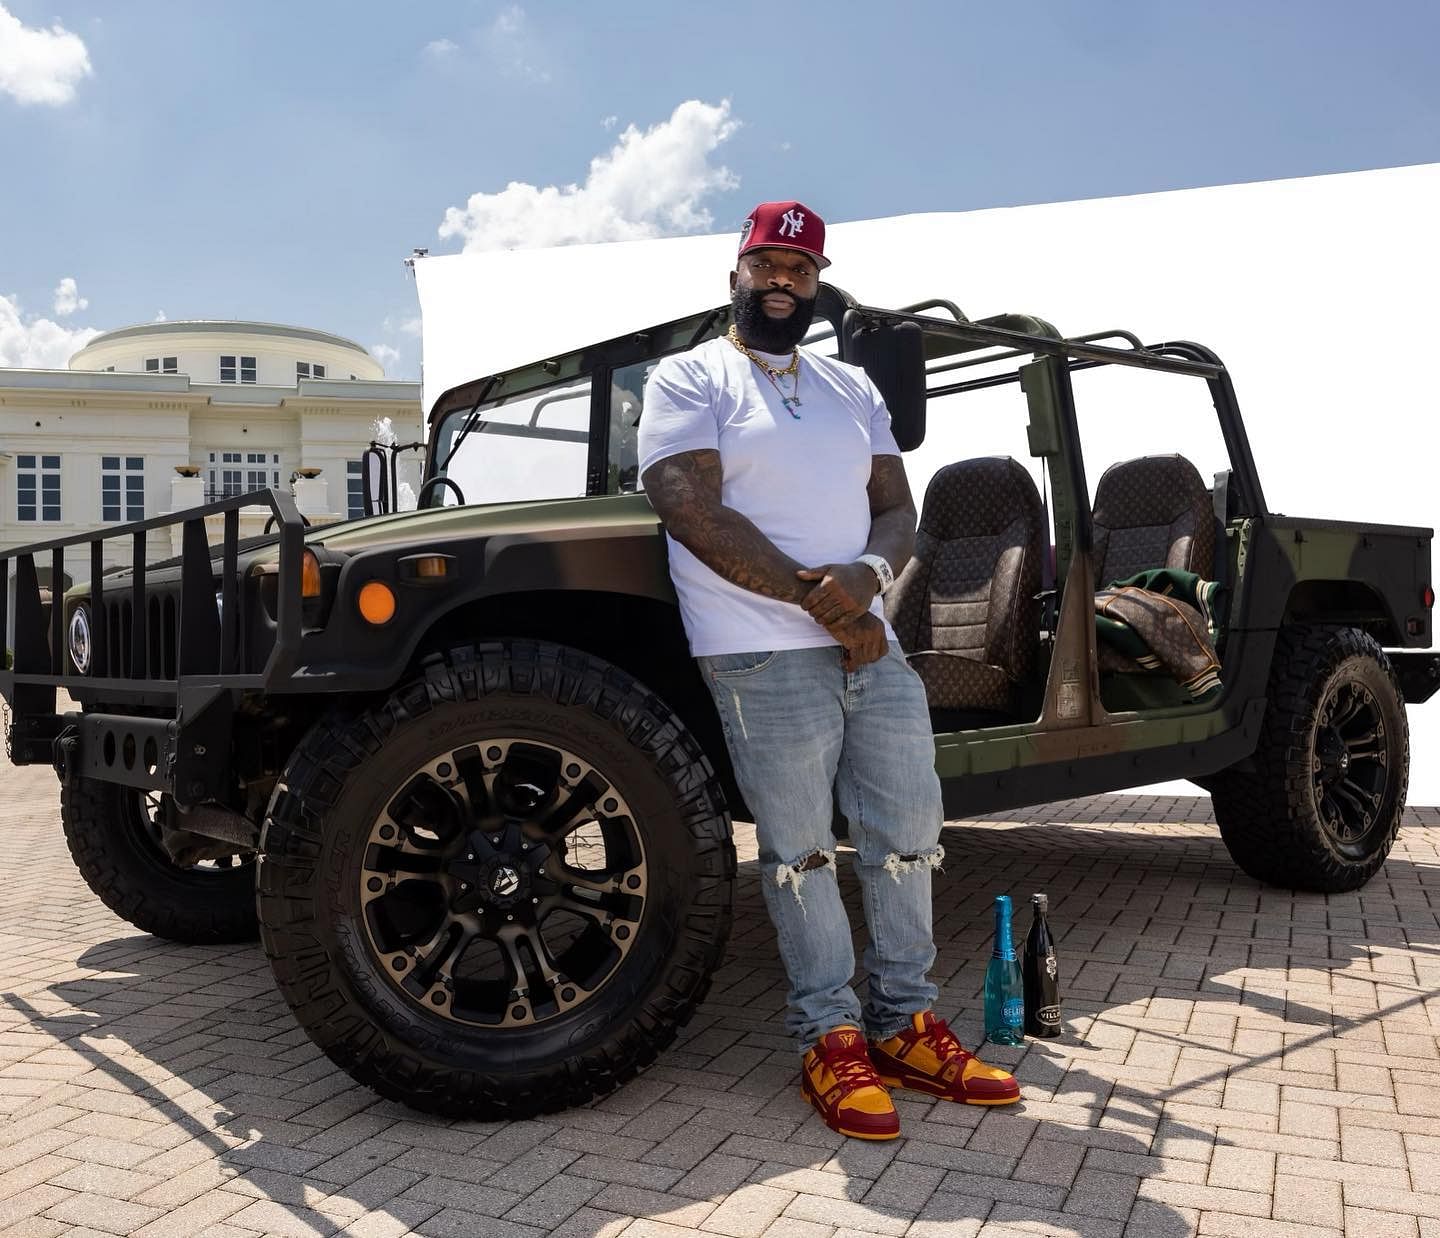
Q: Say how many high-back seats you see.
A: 2